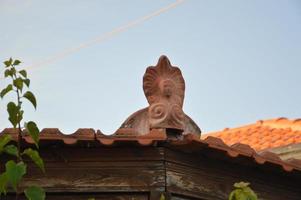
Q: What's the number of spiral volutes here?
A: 2